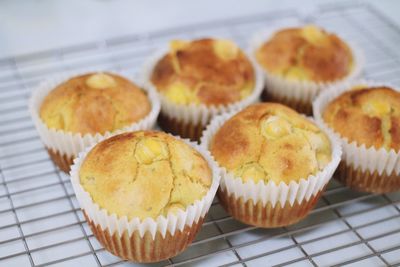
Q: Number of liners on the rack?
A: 6